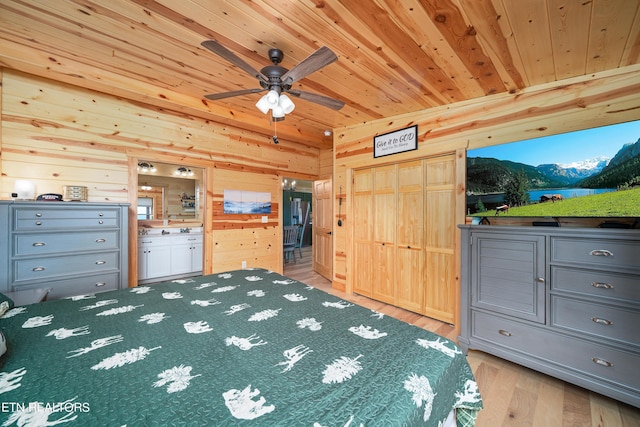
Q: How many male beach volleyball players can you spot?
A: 0